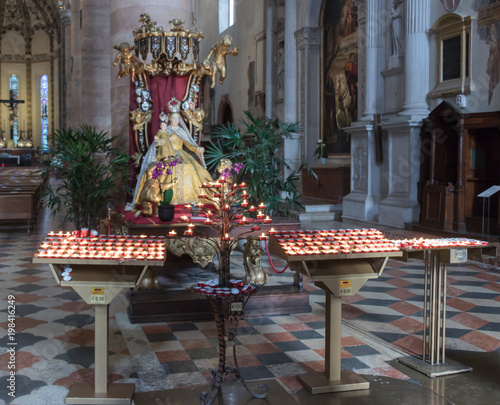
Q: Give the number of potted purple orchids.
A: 2